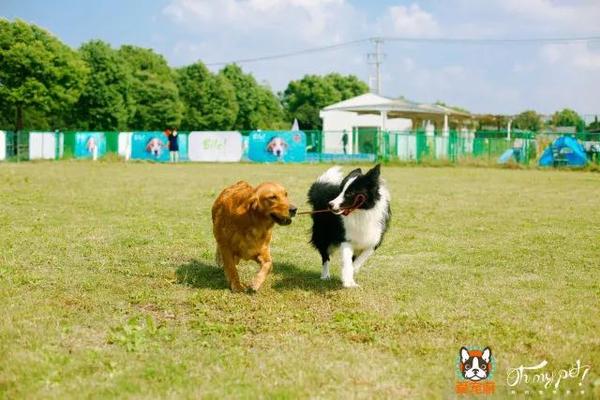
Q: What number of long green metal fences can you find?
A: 1